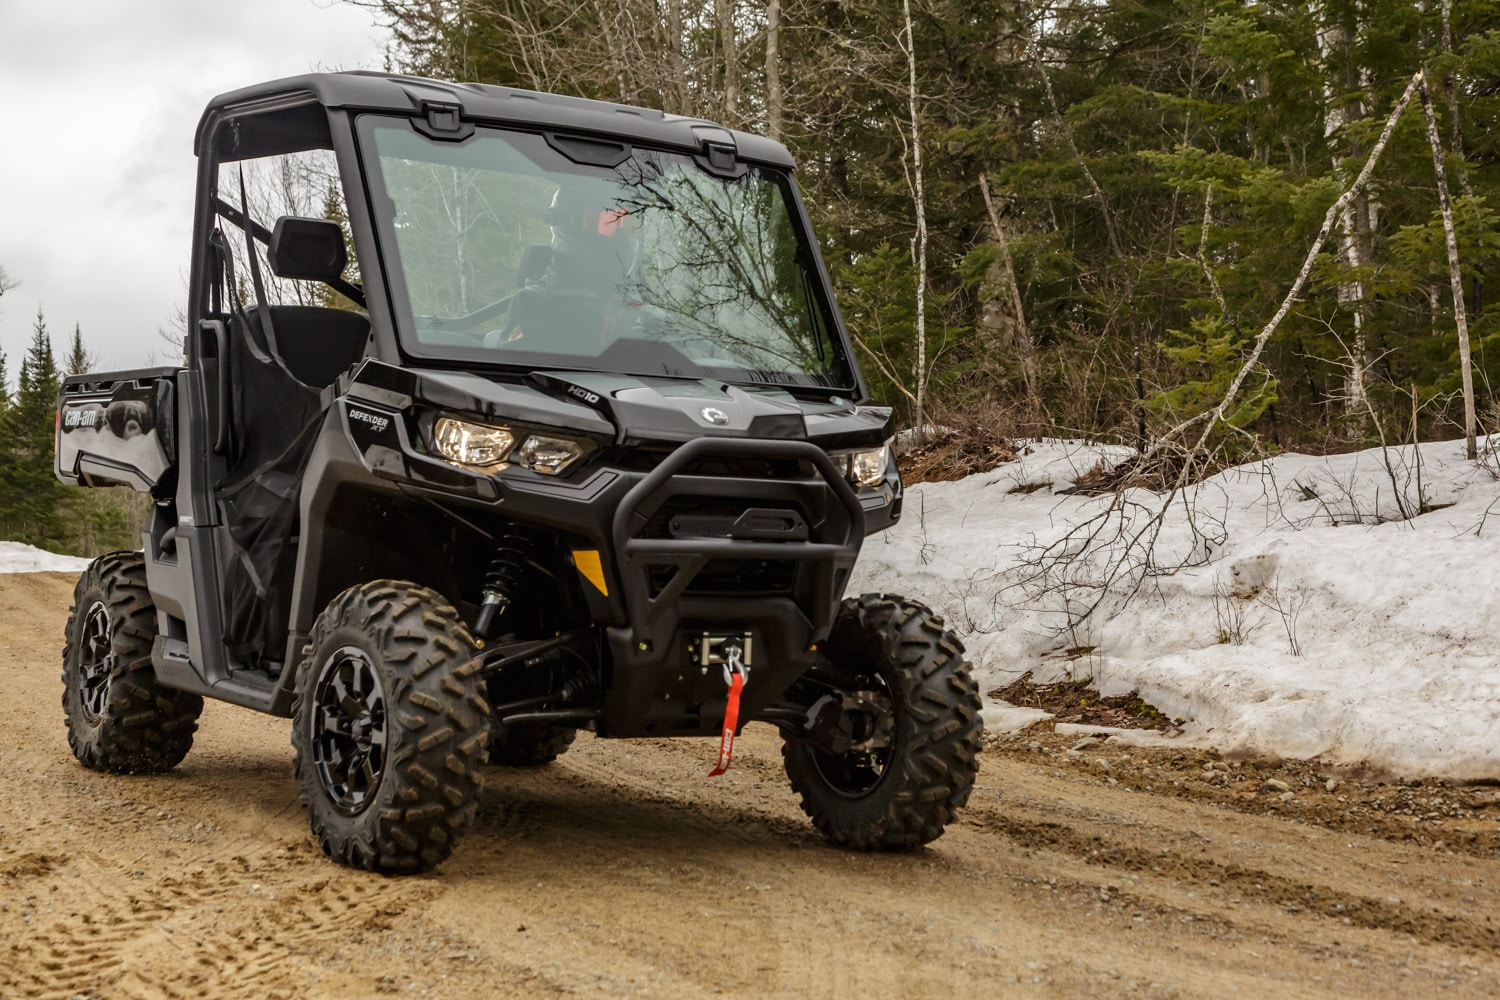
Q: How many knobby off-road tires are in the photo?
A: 4